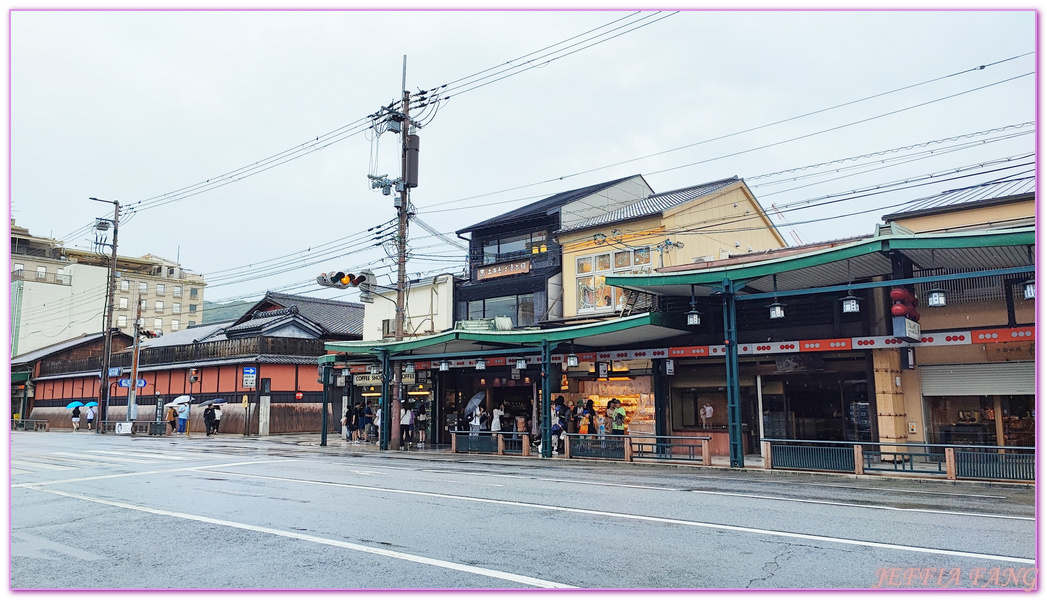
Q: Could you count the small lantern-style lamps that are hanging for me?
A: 12